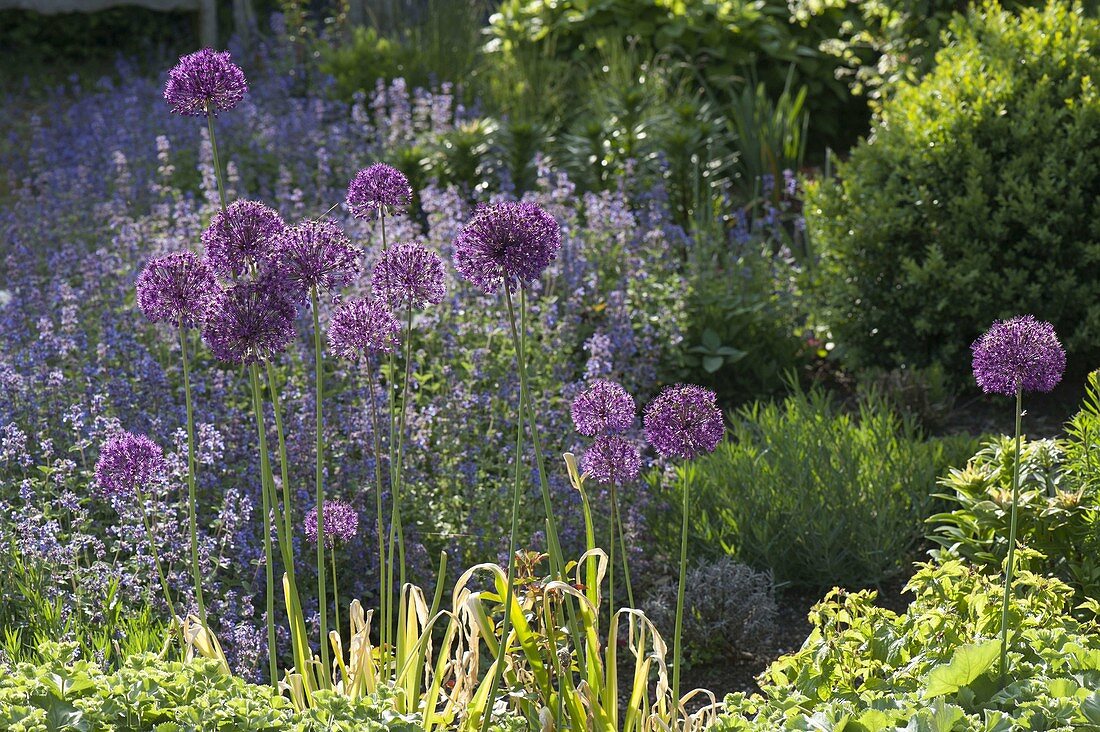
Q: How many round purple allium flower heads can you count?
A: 15